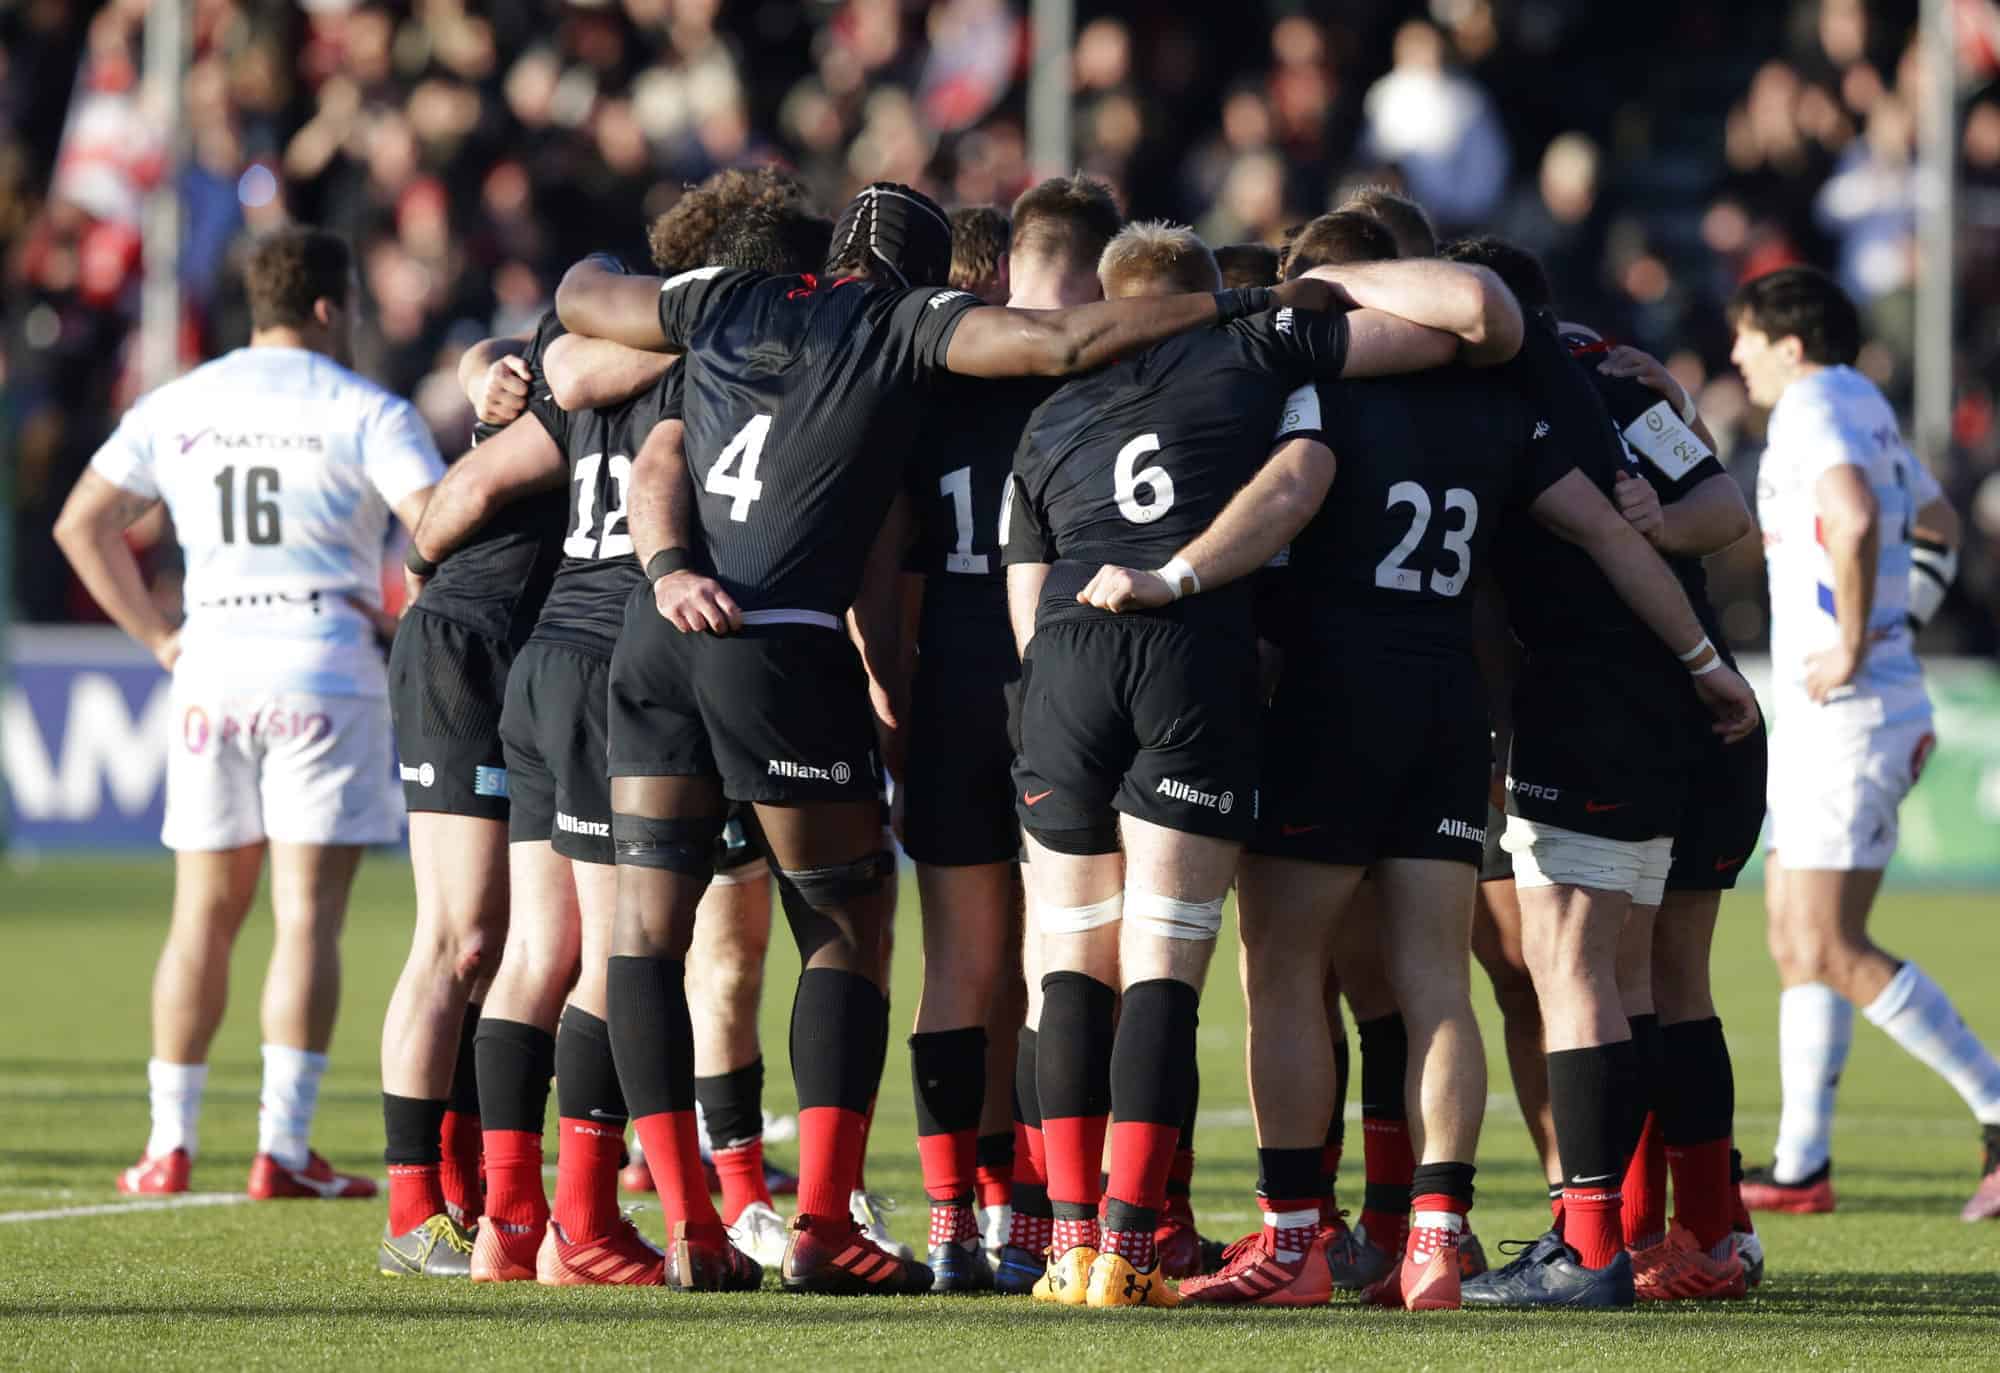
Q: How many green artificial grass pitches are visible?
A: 1